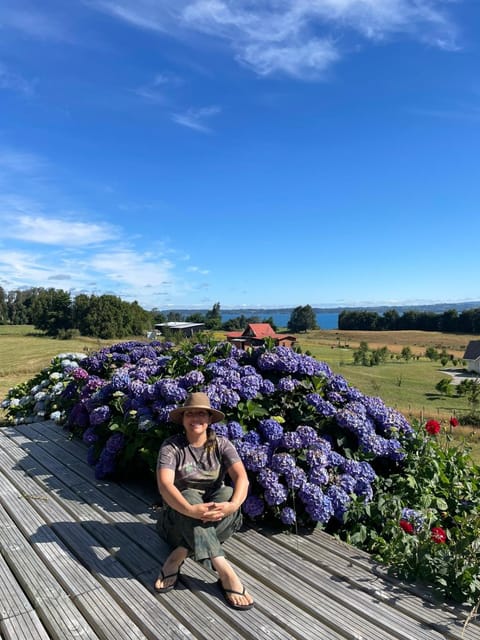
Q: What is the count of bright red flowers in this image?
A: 4